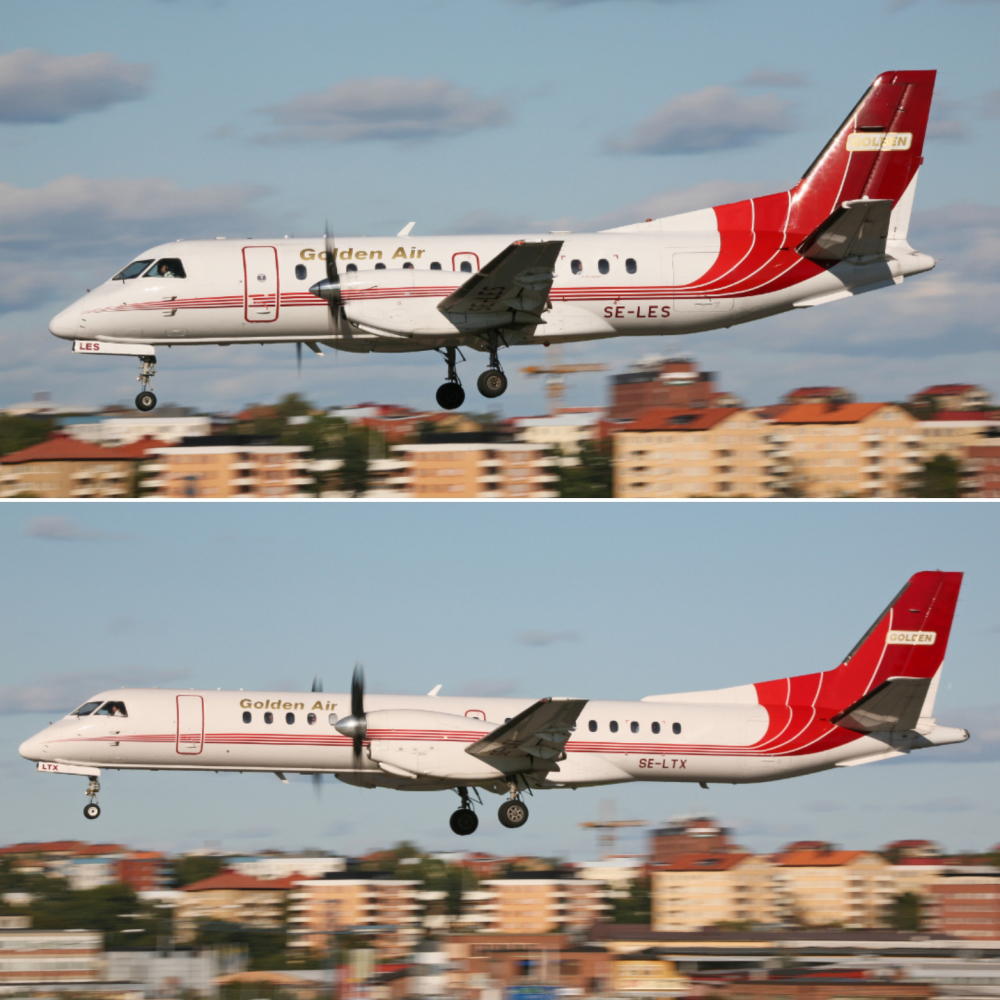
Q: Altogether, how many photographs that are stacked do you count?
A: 2